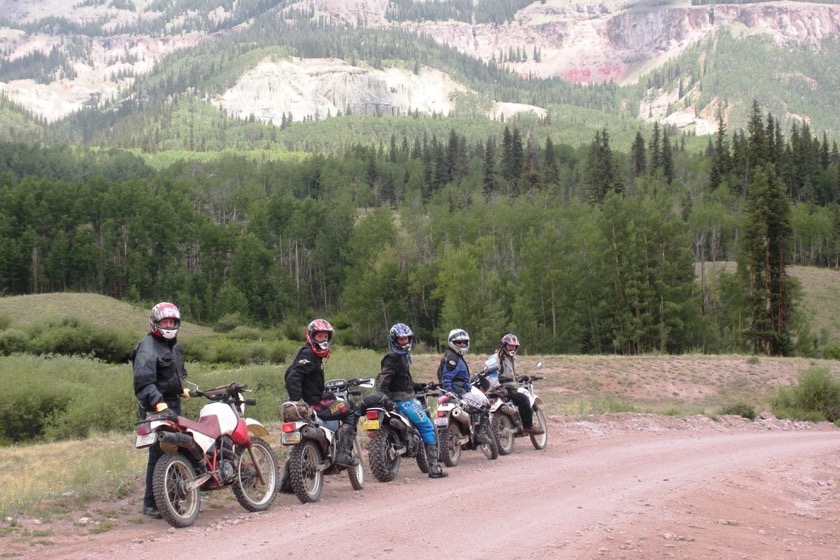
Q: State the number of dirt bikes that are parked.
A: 5